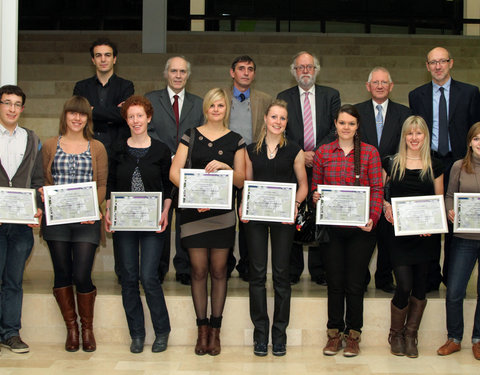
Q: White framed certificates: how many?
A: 8